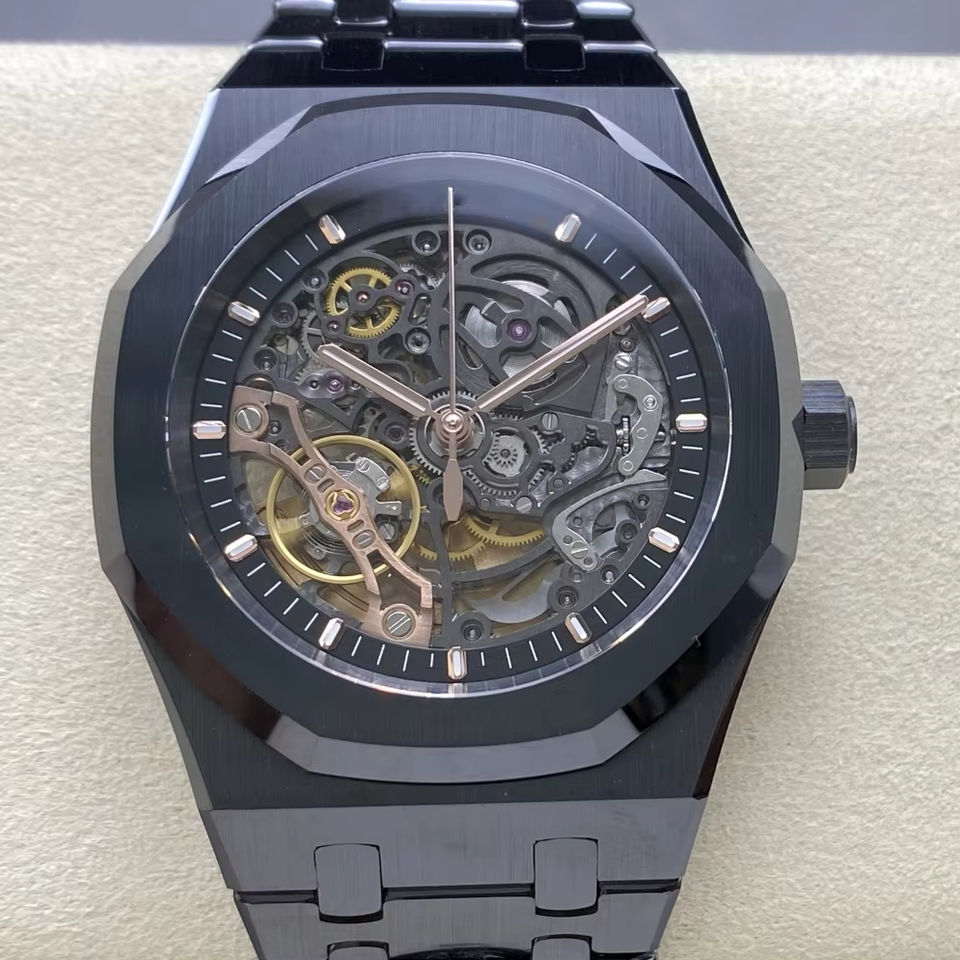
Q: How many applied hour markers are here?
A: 11